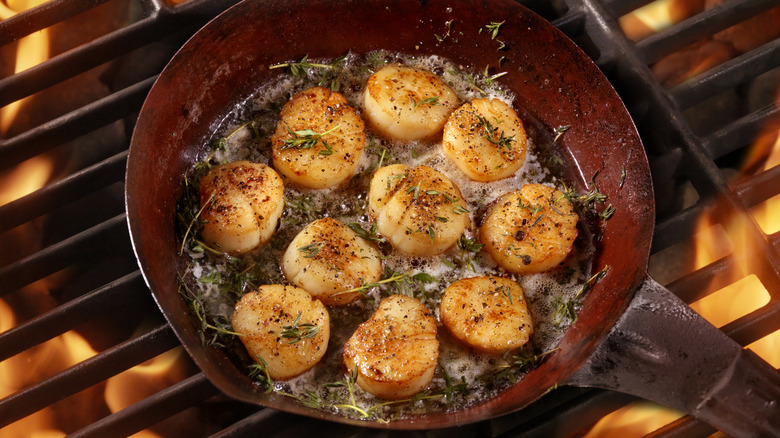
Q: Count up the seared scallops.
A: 10